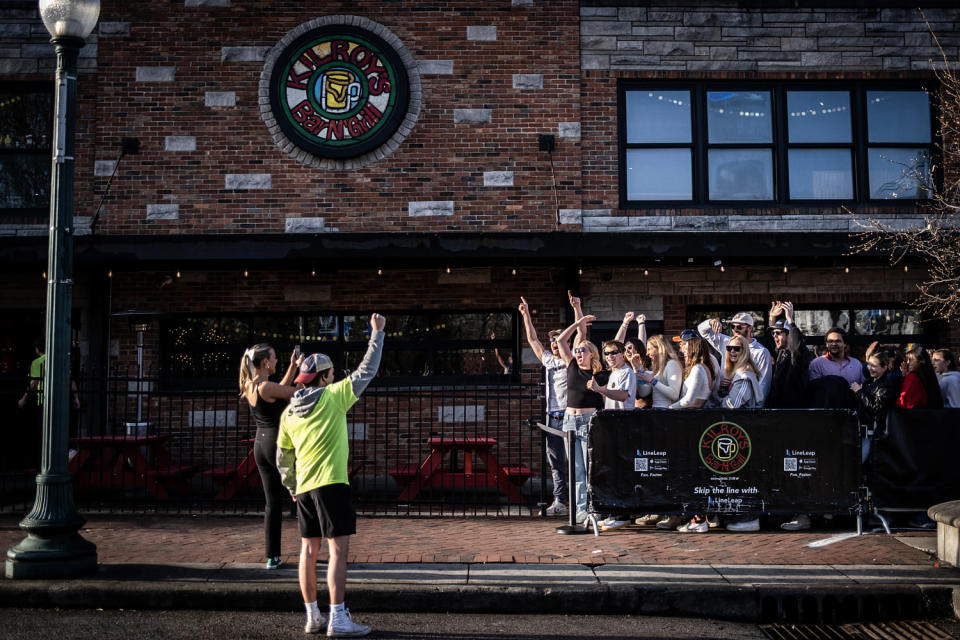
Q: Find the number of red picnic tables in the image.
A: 3